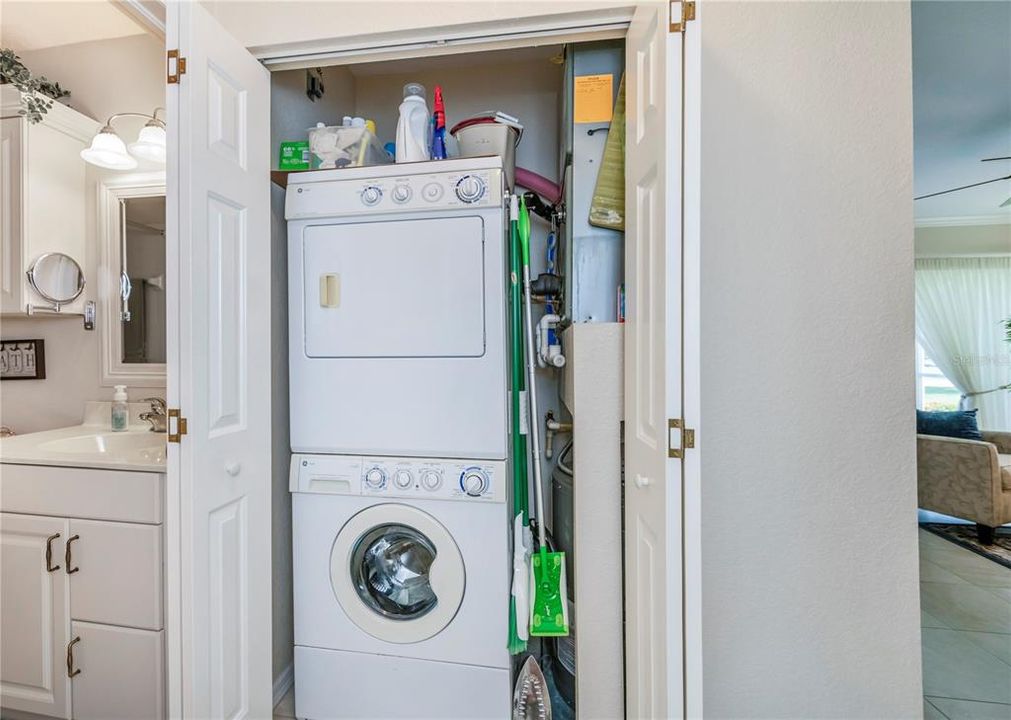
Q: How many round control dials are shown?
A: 8